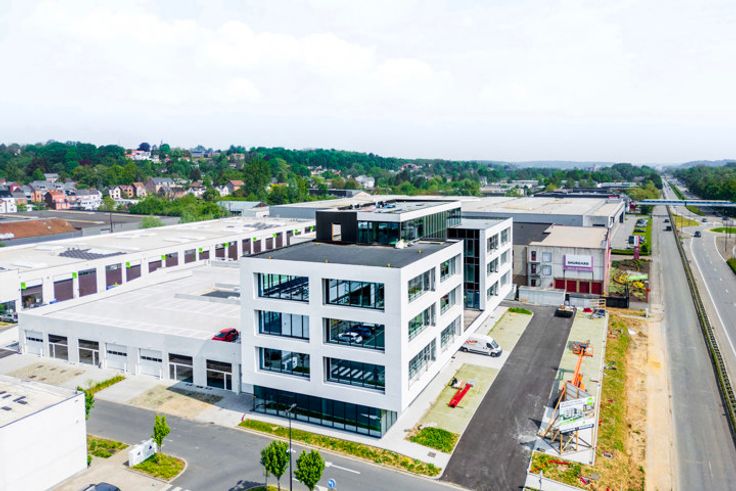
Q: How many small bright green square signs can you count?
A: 10